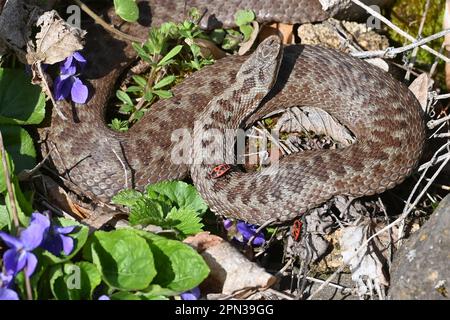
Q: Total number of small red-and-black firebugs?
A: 2